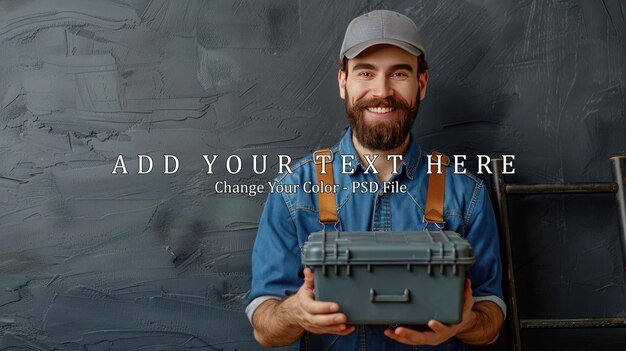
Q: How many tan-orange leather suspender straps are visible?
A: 2